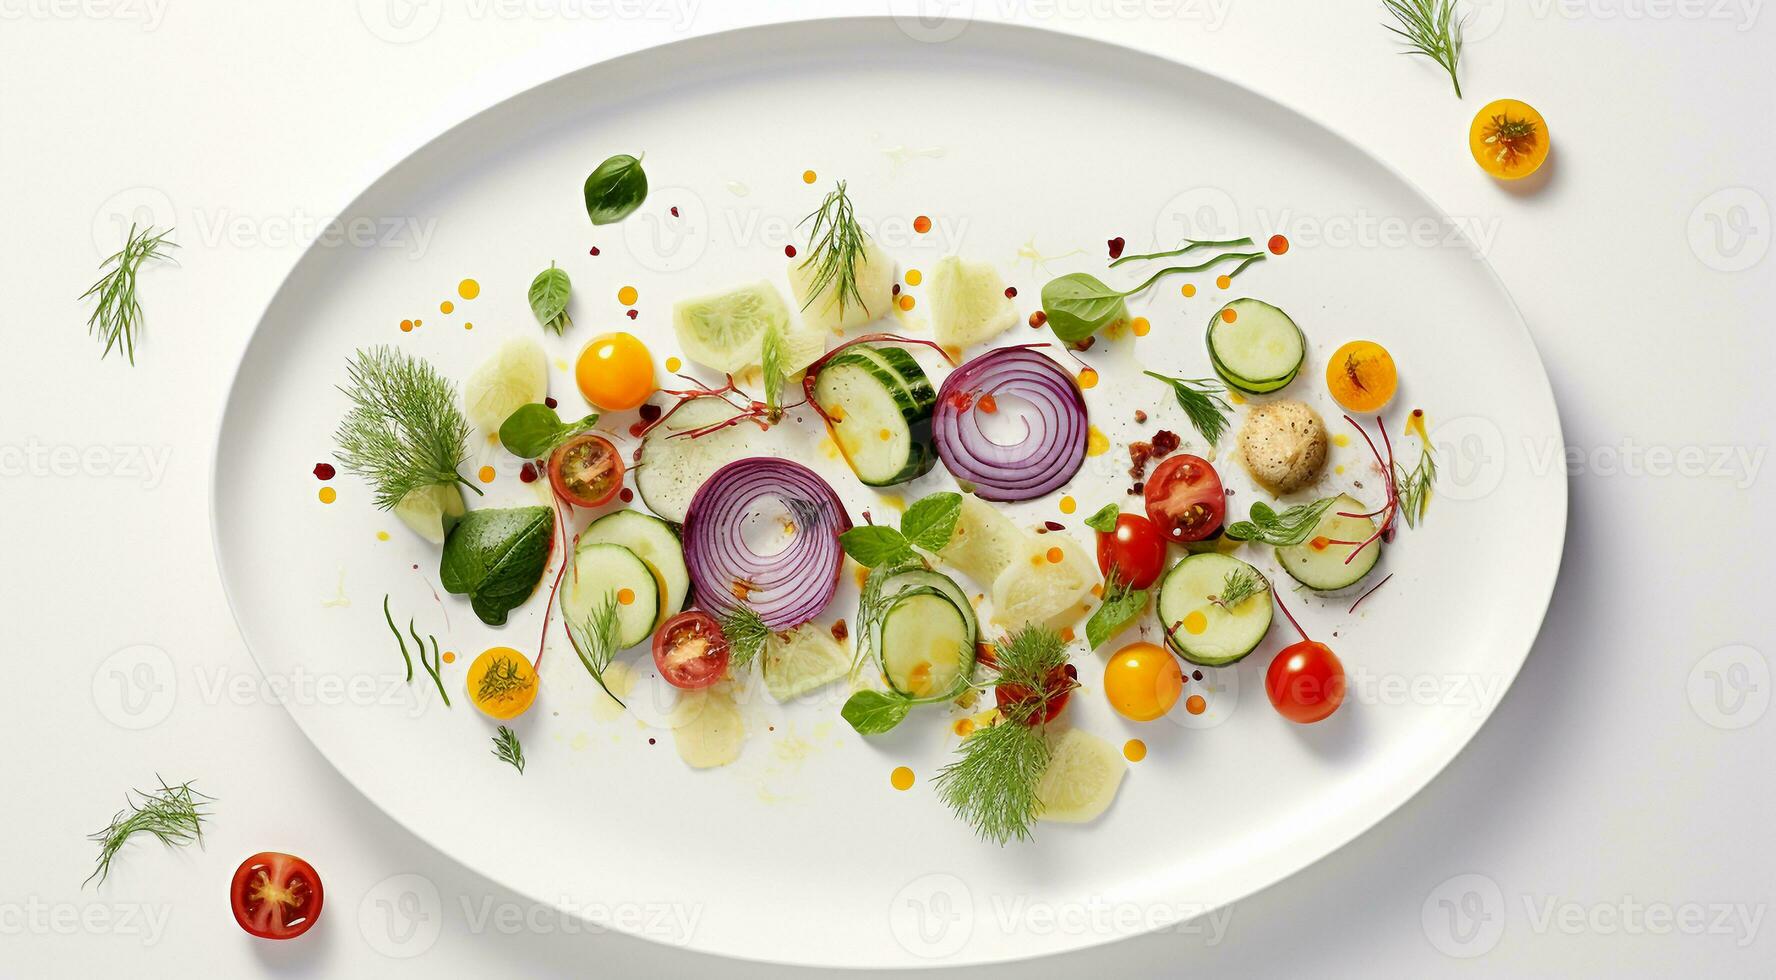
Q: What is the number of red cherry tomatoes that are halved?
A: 4